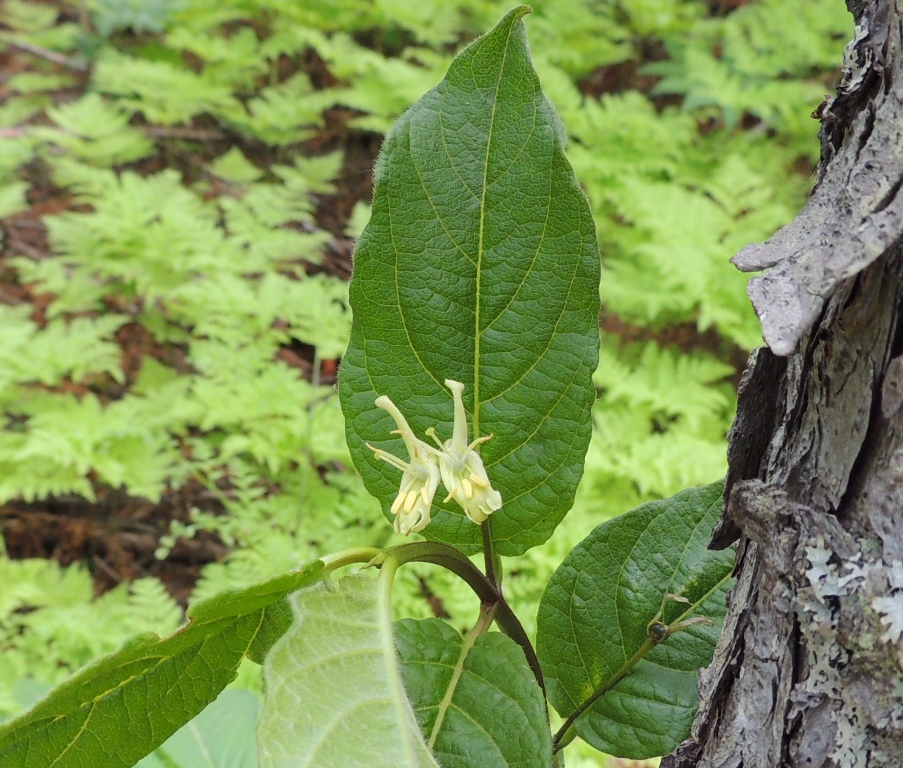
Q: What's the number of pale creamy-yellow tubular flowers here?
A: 2